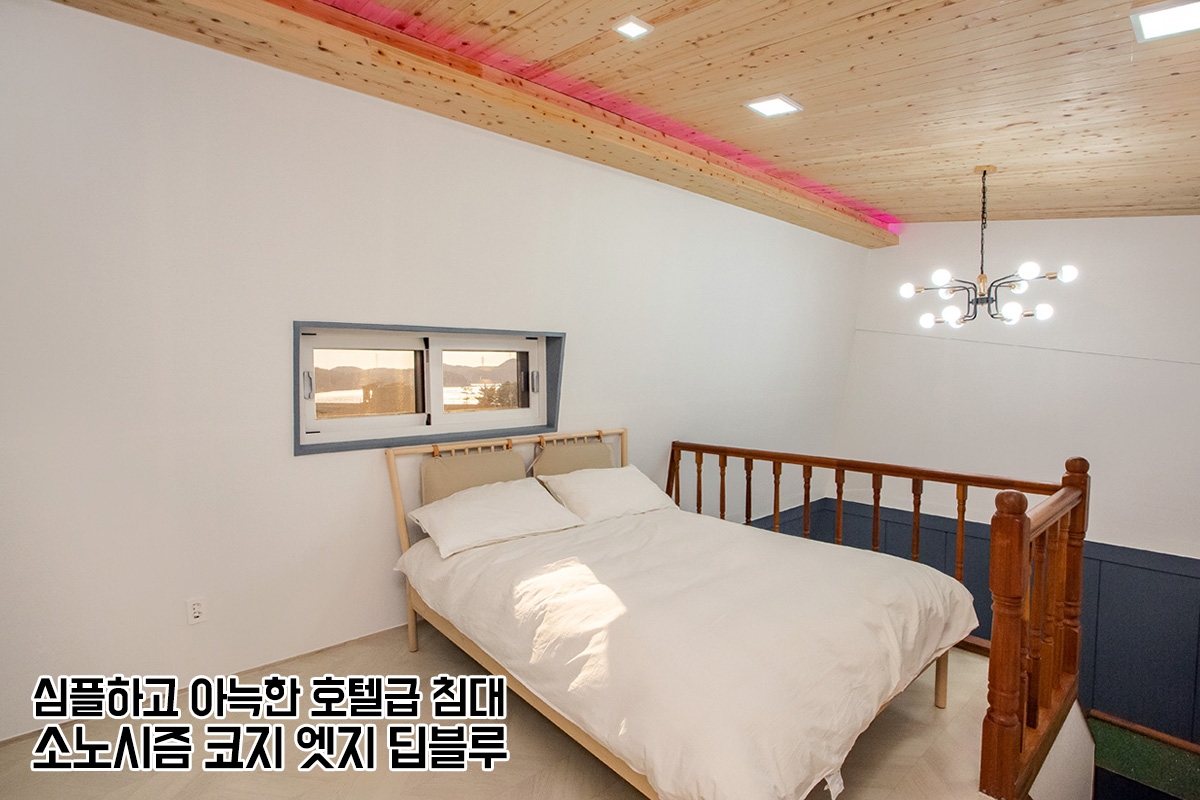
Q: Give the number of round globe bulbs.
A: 12